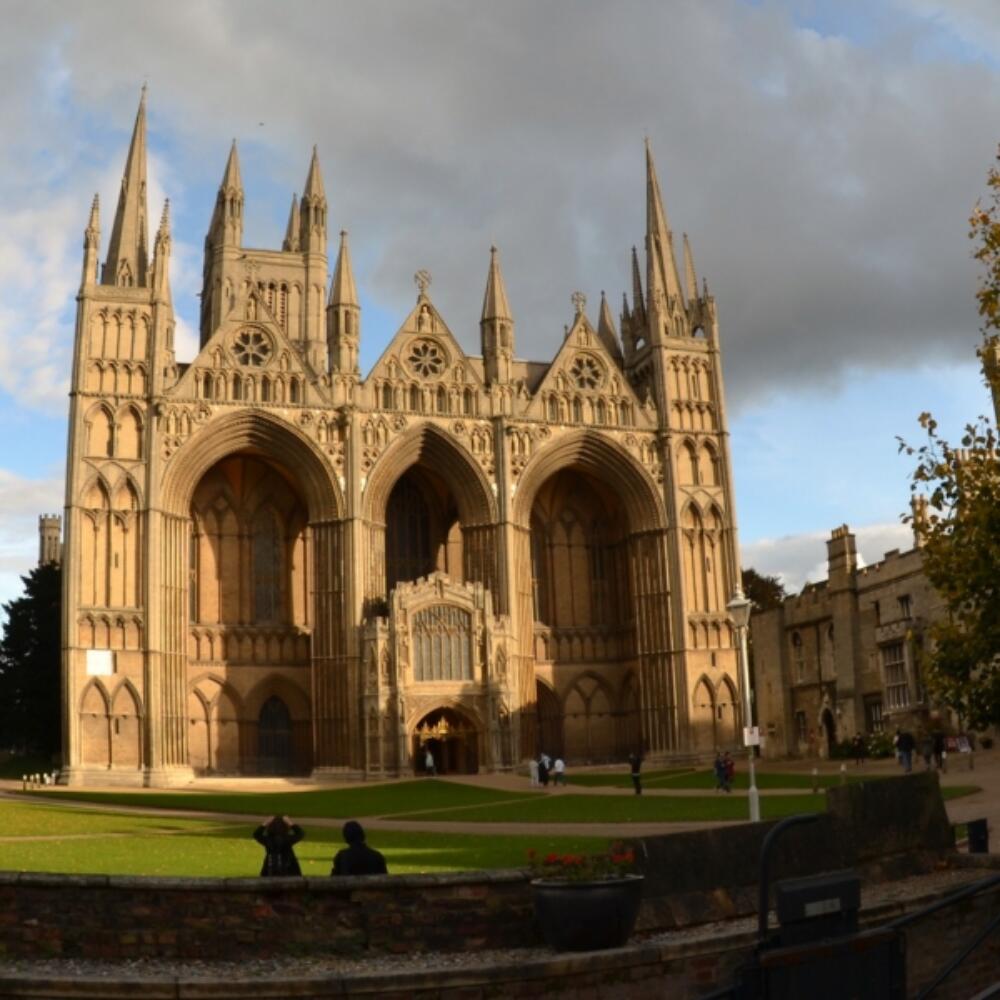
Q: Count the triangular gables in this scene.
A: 3